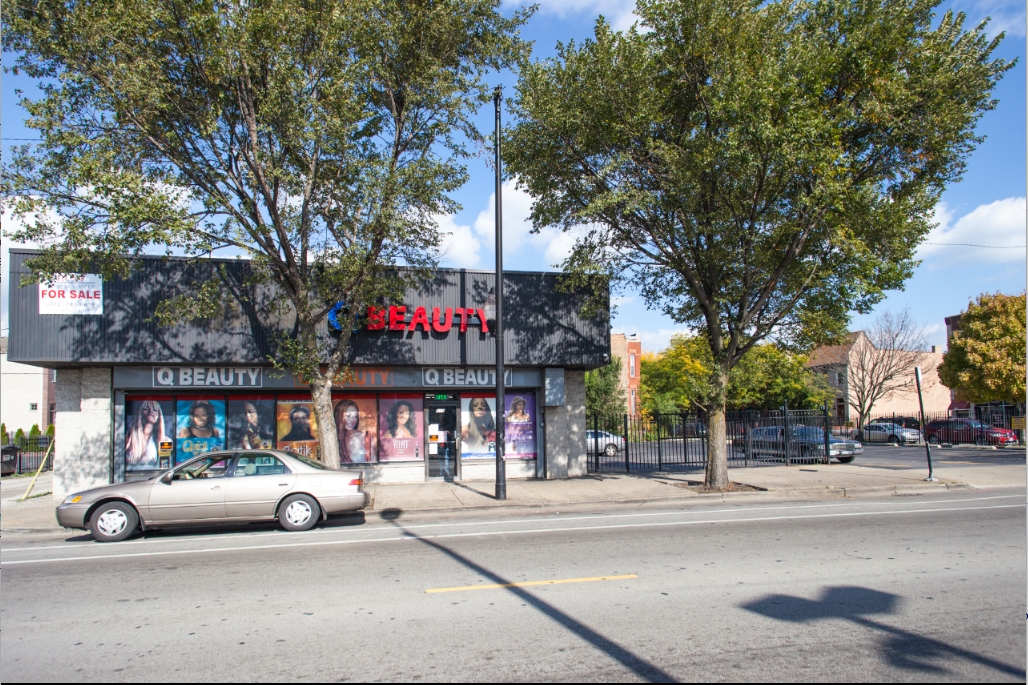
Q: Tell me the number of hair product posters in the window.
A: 8